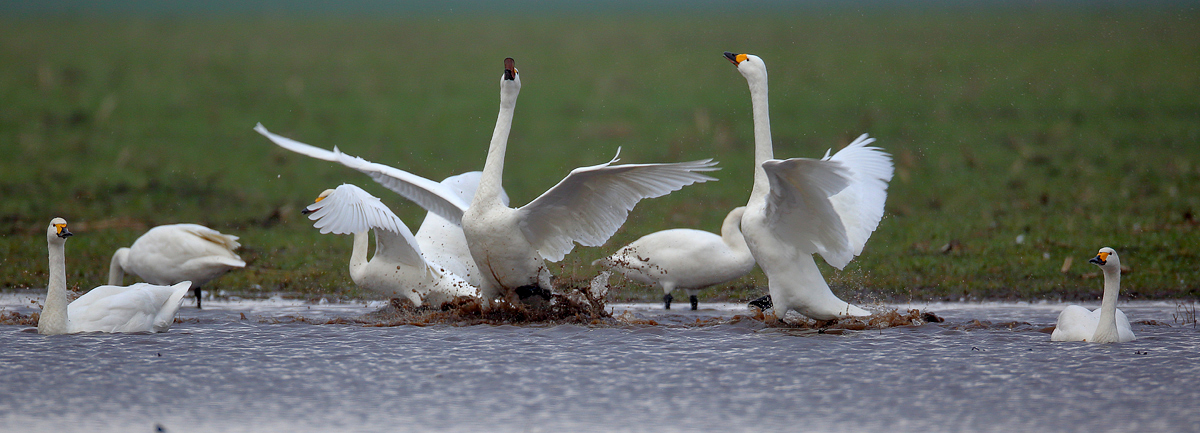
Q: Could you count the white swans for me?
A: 8